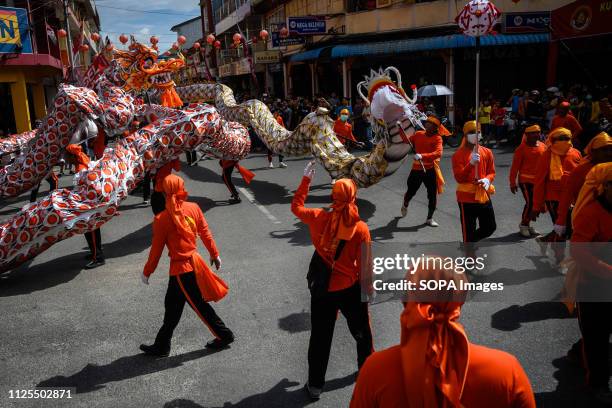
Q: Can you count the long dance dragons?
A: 2